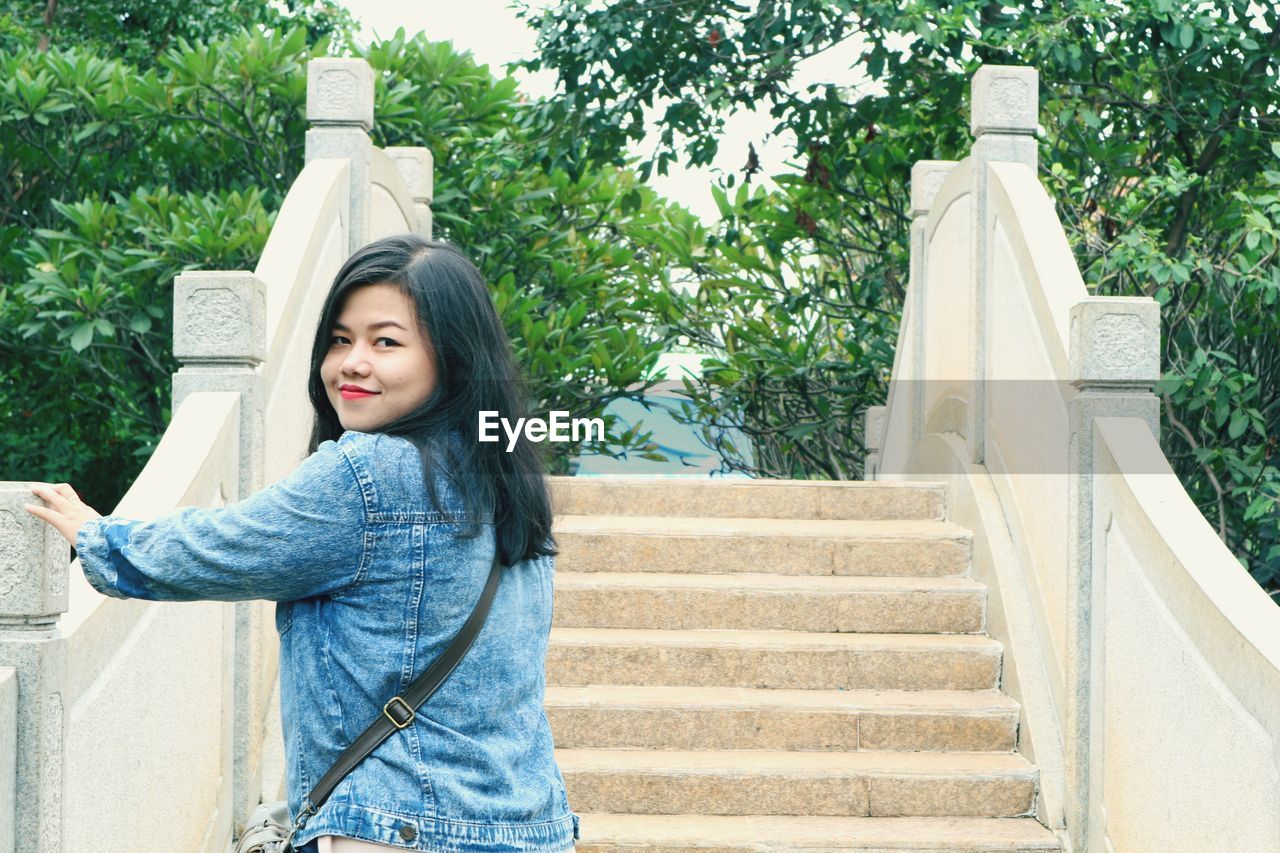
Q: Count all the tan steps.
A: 7